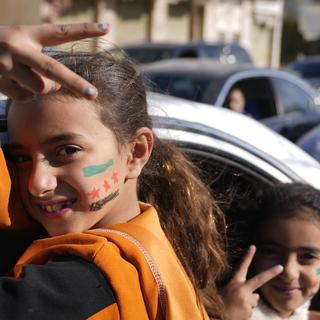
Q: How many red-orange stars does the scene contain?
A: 3